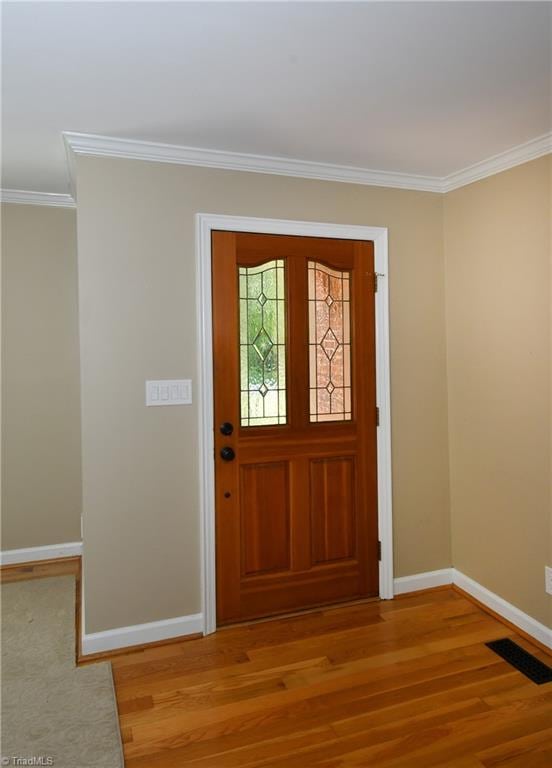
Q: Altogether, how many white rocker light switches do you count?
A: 4